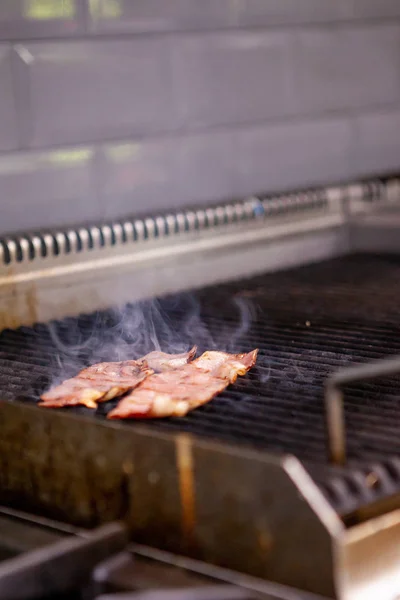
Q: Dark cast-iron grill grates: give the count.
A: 1